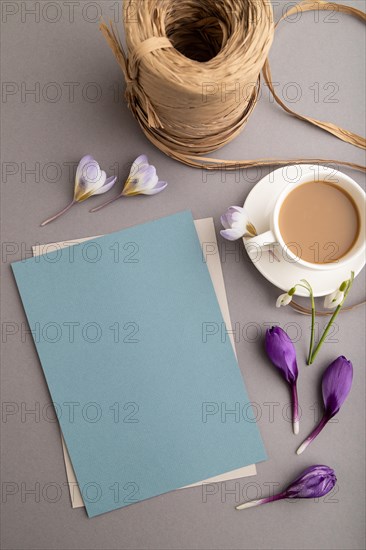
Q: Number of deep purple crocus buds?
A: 3